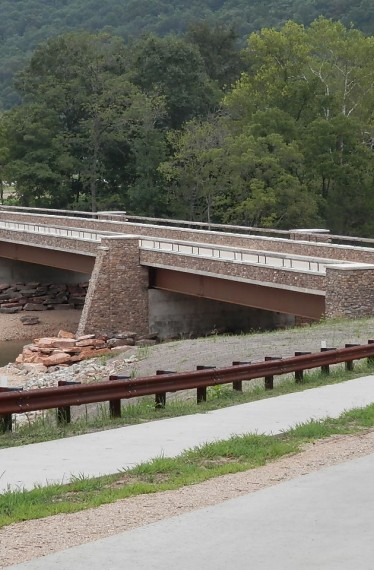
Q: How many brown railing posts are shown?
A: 11